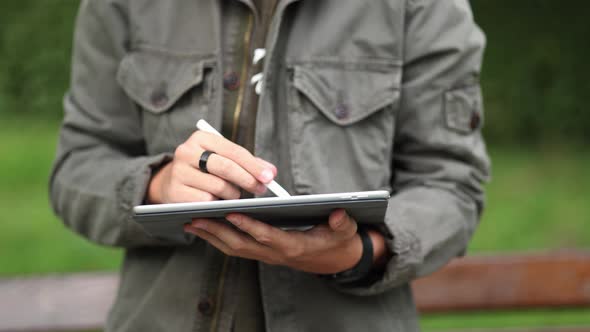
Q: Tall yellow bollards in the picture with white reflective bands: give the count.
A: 0